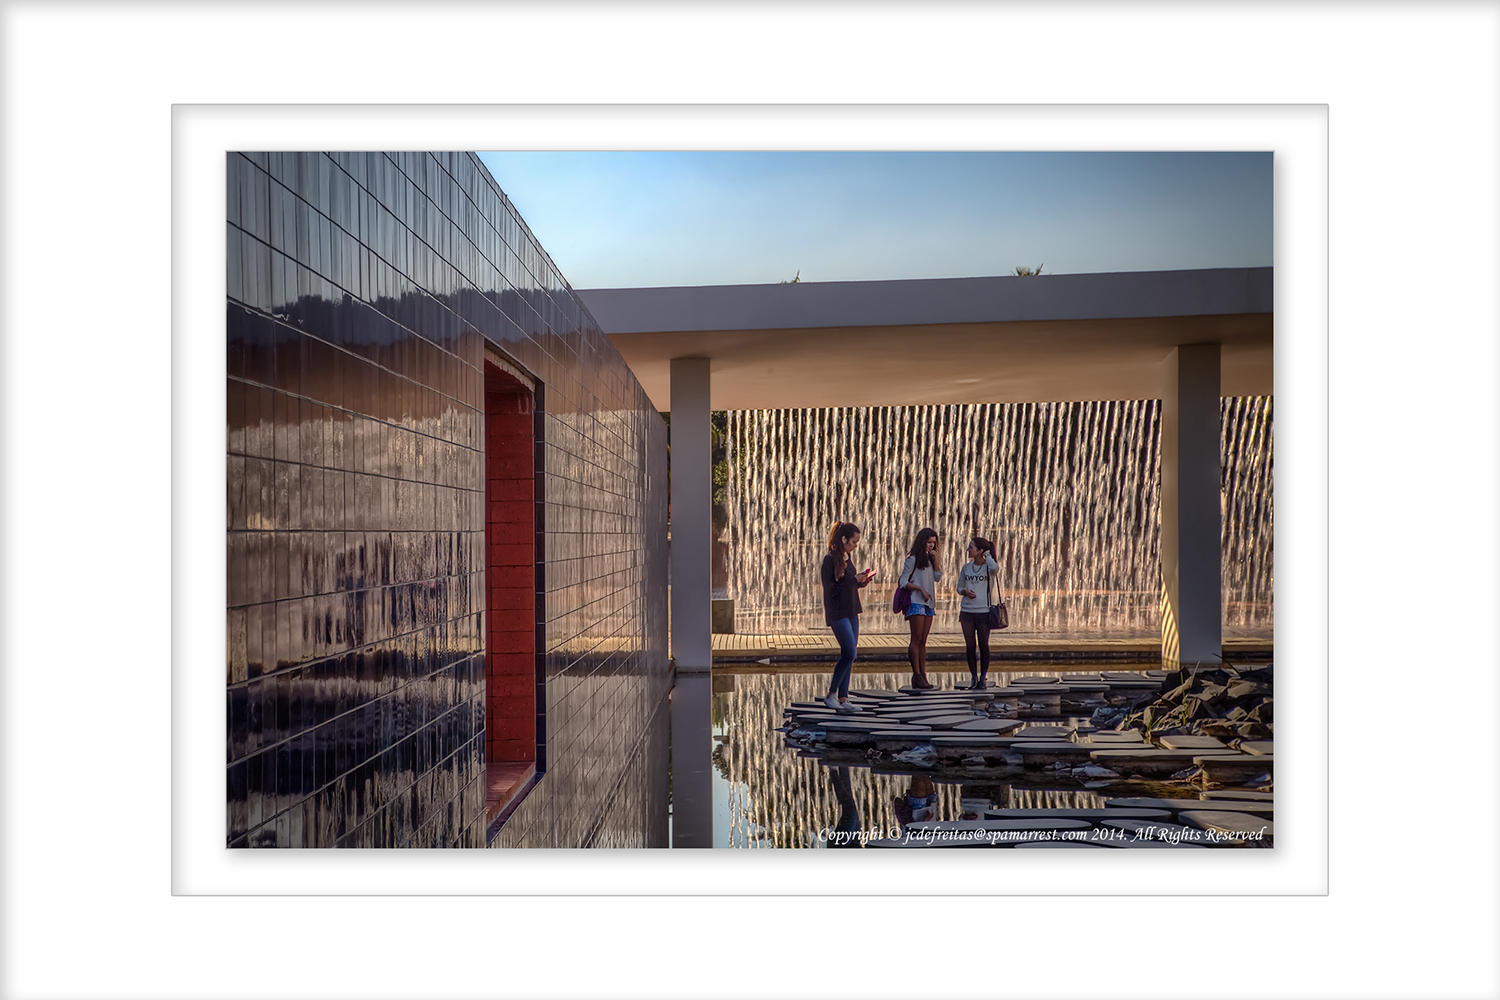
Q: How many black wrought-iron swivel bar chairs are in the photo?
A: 0